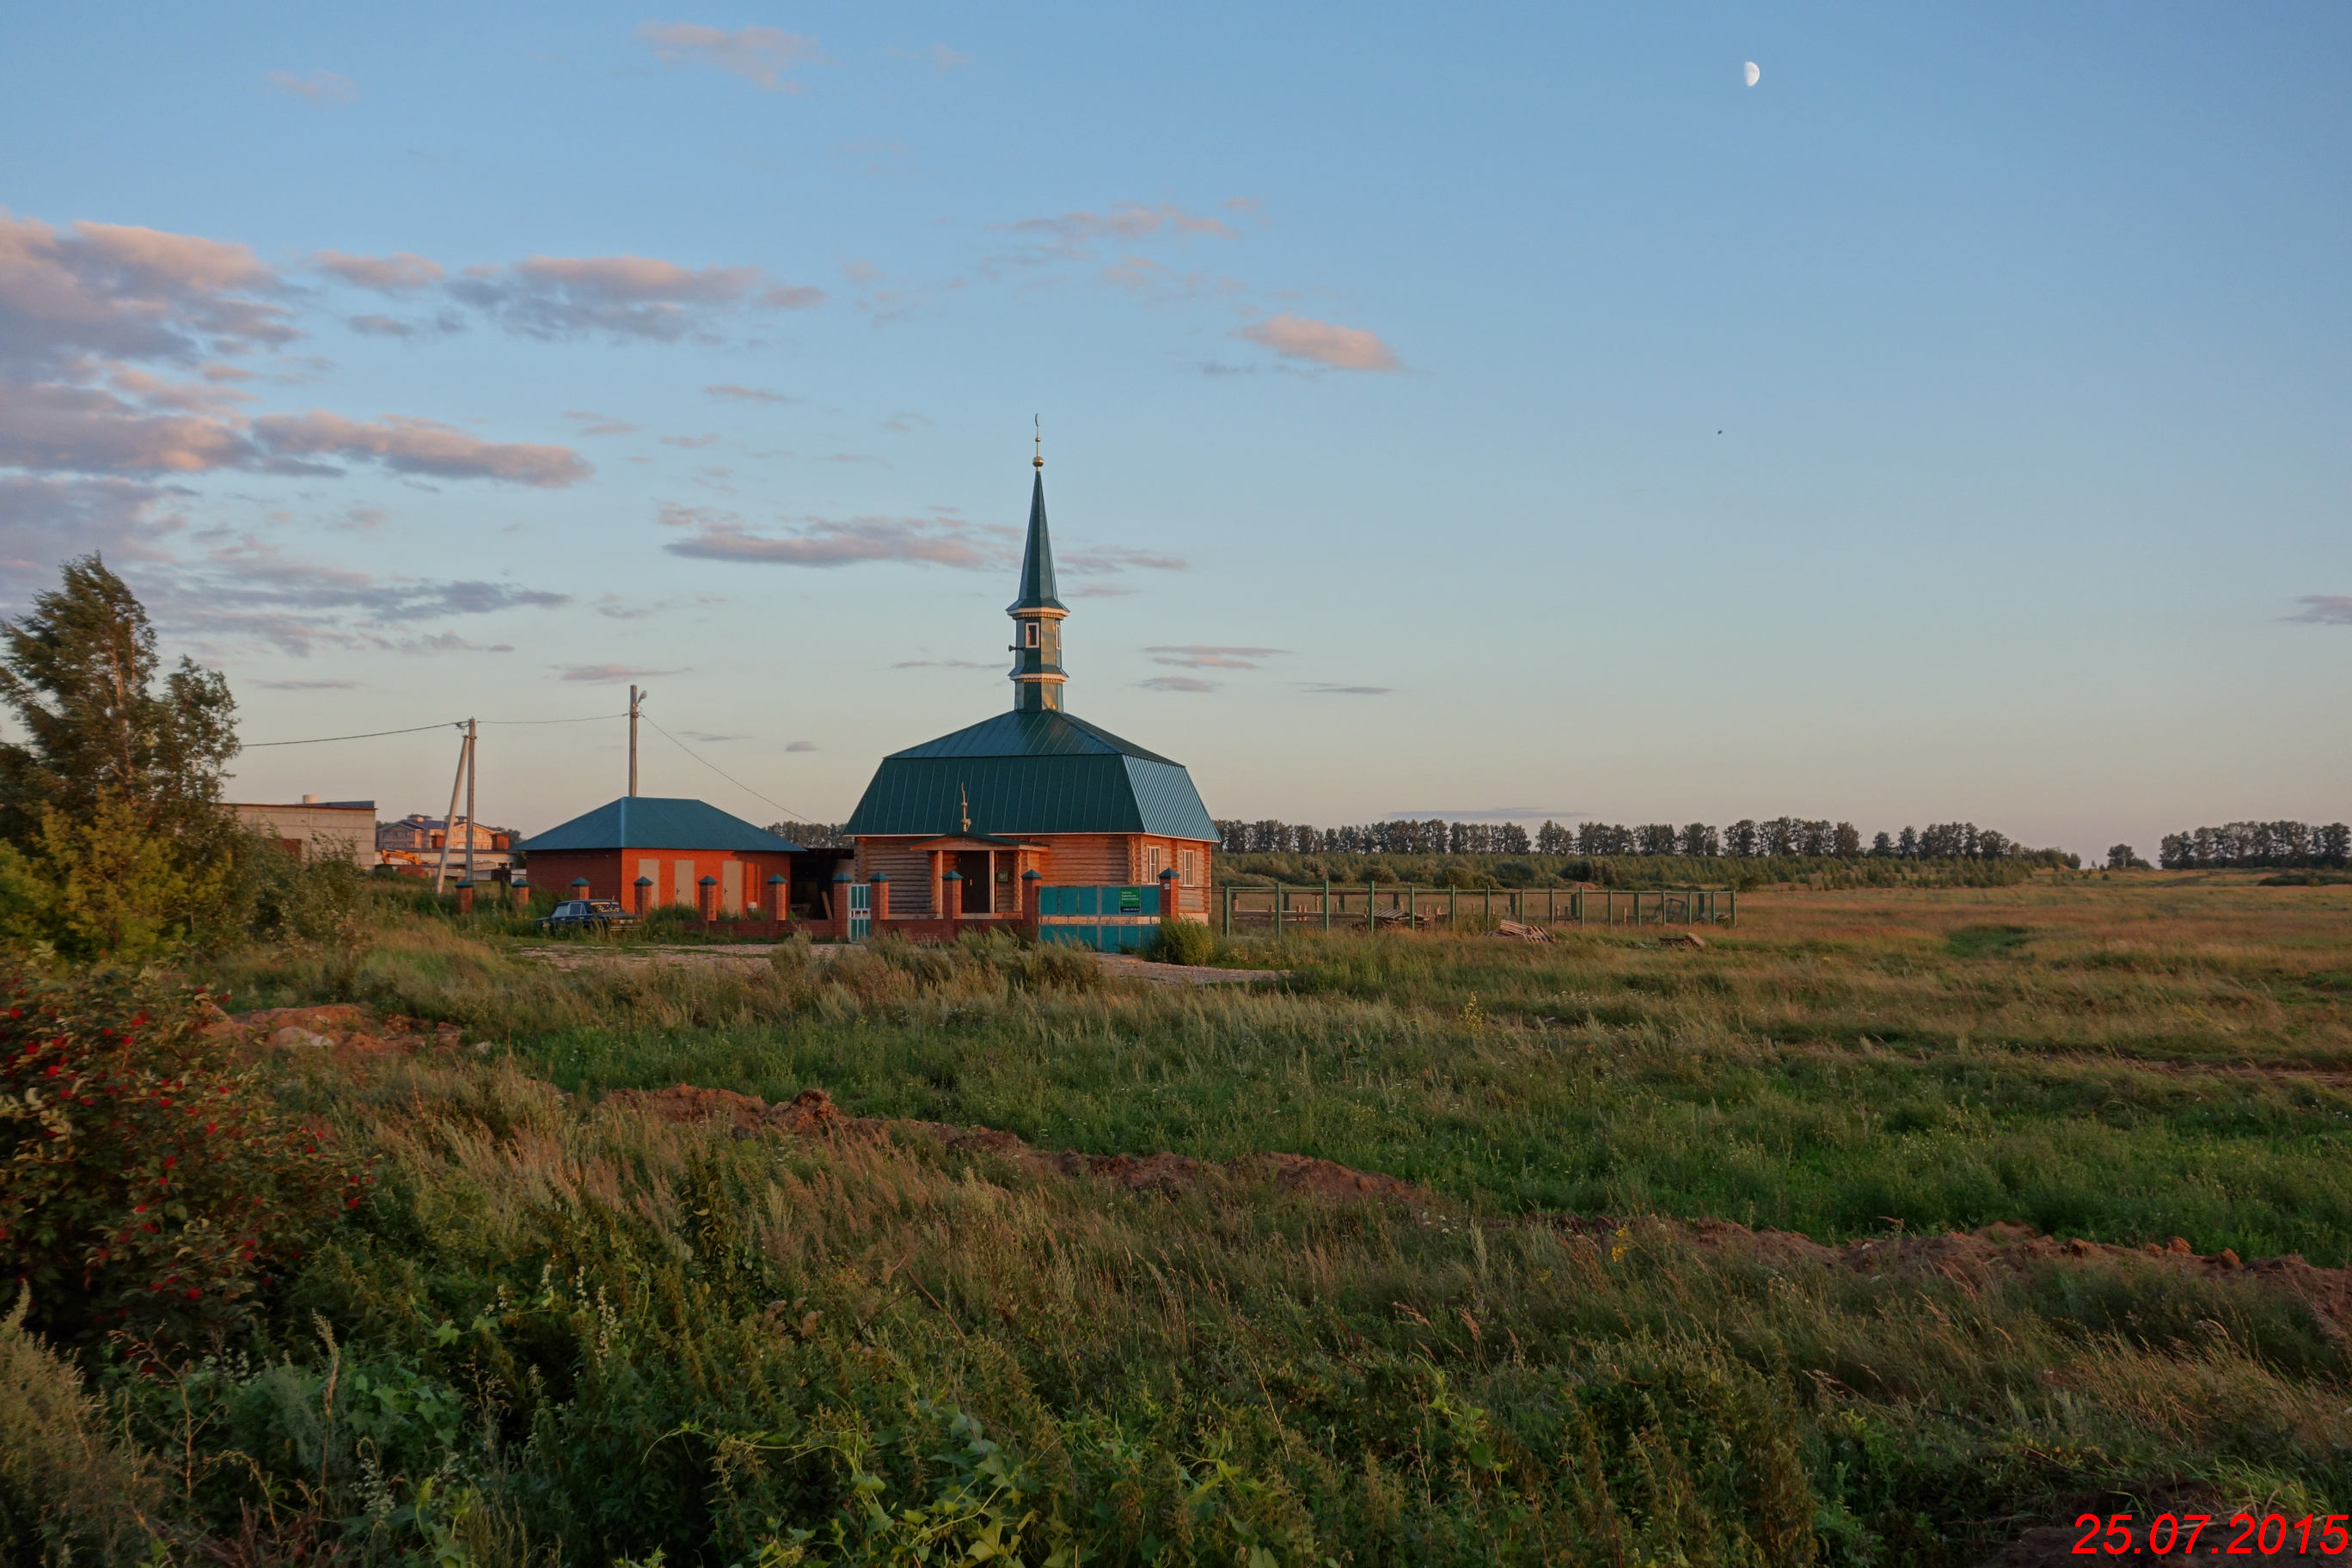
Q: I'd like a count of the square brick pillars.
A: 11